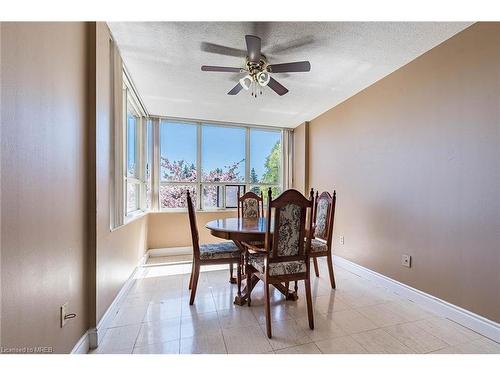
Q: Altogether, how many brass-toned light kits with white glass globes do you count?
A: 1